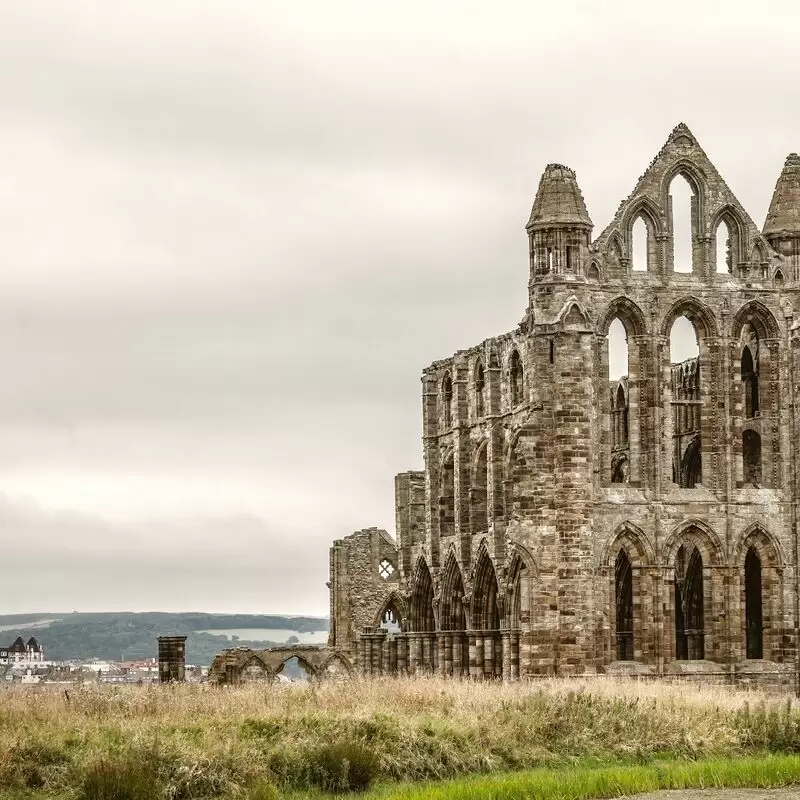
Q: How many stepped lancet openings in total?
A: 3